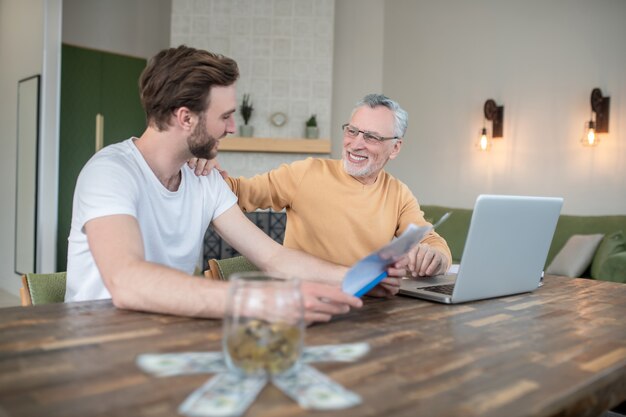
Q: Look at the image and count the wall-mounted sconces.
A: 2